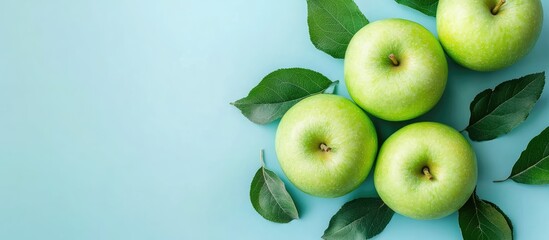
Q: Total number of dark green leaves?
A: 8